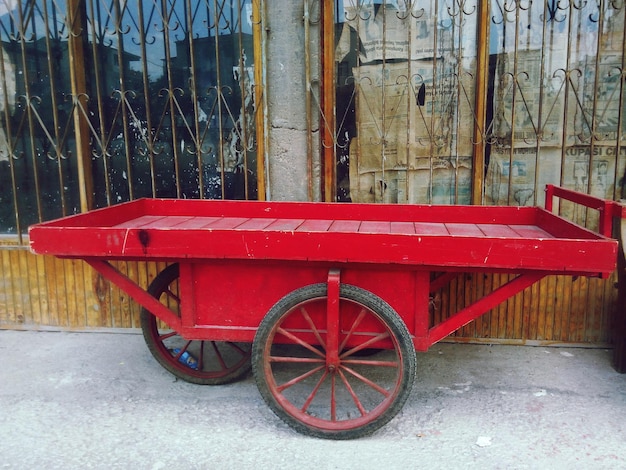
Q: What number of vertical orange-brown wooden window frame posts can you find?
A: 4